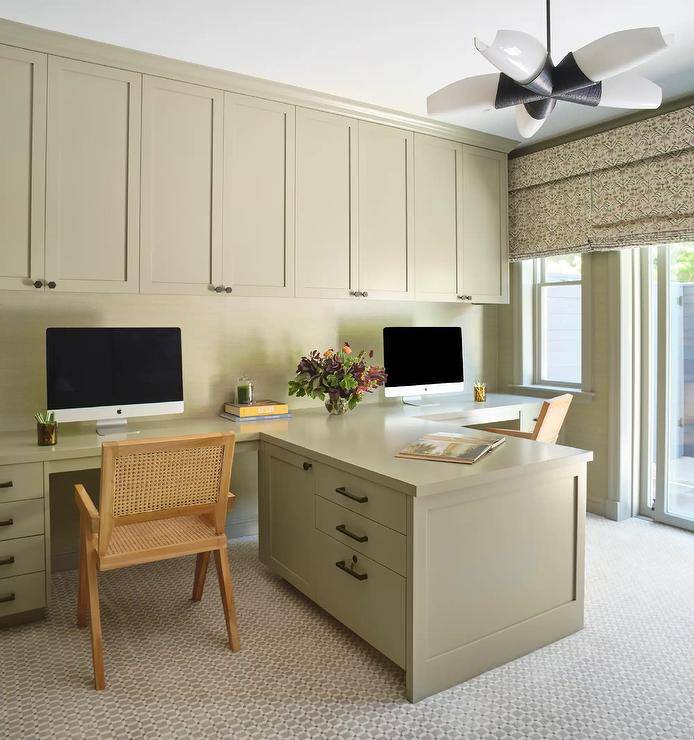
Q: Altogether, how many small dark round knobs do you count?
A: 9